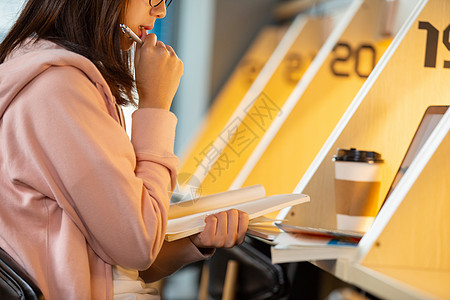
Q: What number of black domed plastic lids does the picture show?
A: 1